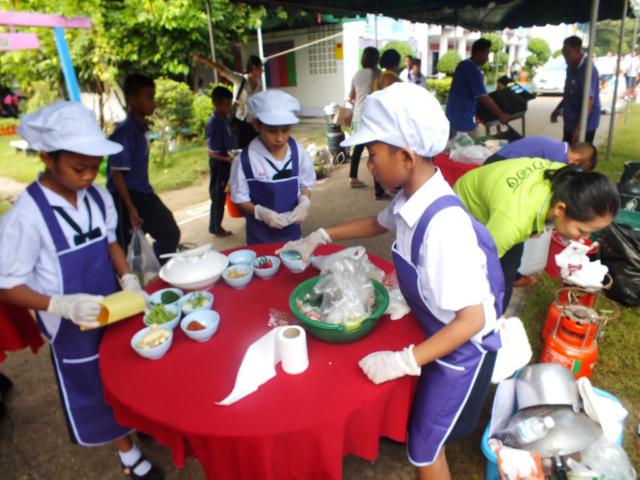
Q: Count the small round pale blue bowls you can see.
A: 9